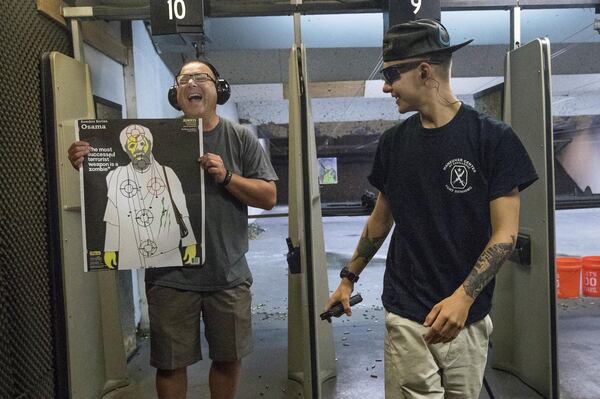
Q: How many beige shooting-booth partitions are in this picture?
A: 3